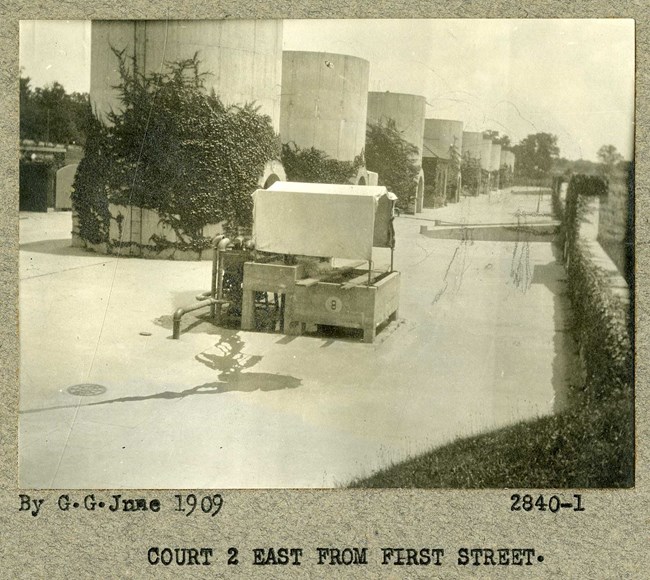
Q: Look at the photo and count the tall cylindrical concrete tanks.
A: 8